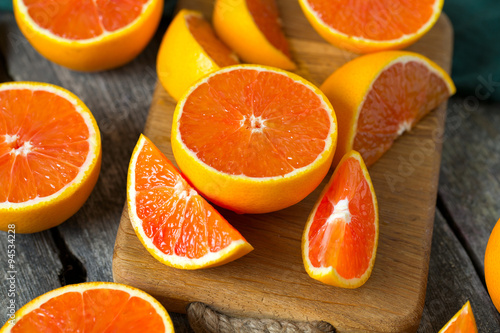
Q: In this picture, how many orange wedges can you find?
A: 6